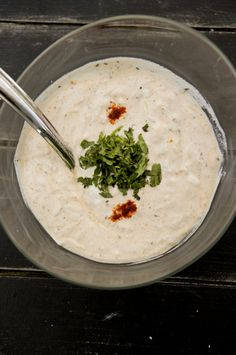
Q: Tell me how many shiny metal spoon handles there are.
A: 1